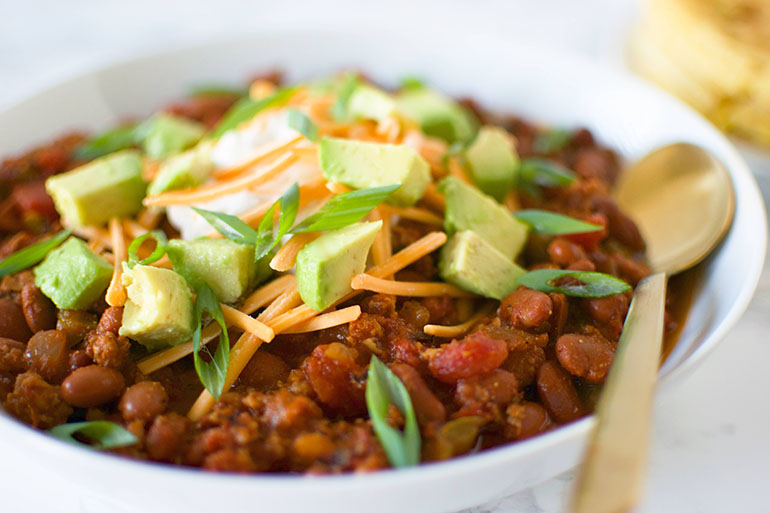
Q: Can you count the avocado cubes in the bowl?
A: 13